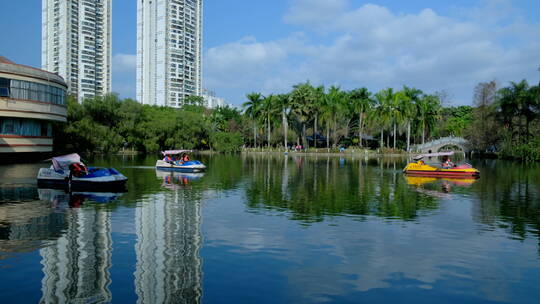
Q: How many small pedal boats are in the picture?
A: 3